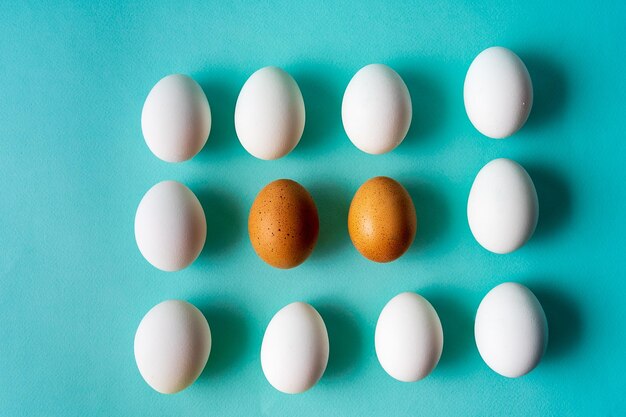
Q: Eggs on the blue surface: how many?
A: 12